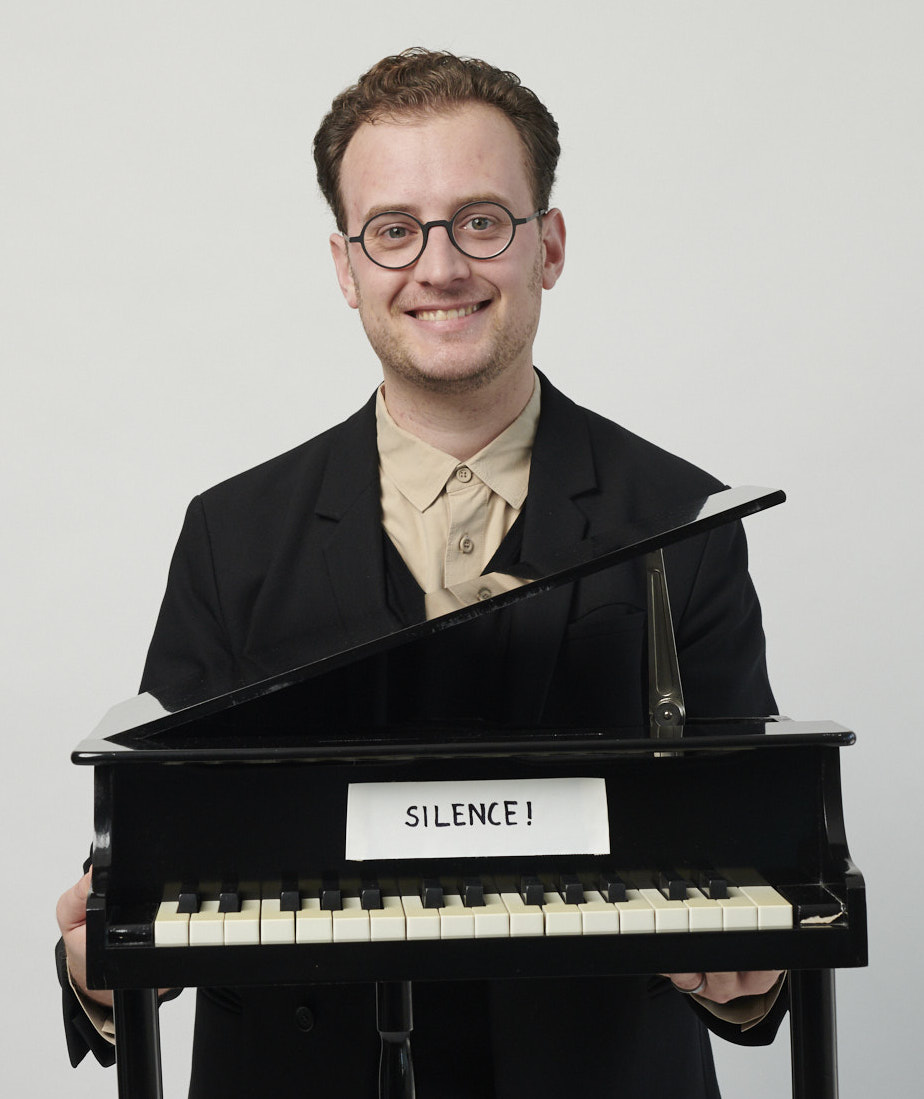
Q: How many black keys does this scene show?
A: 12